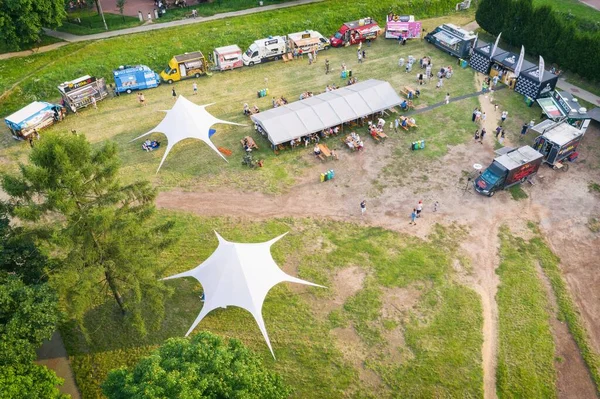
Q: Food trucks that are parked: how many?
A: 13